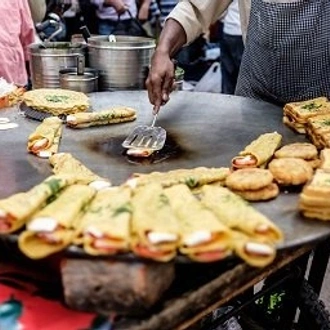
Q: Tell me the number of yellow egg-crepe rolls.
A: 12